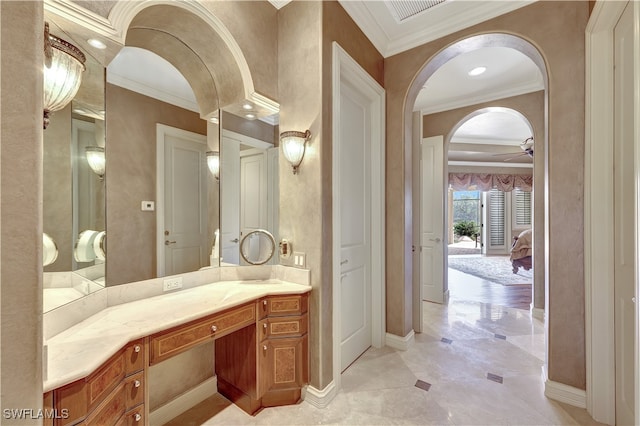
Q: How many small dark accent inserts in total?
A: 4